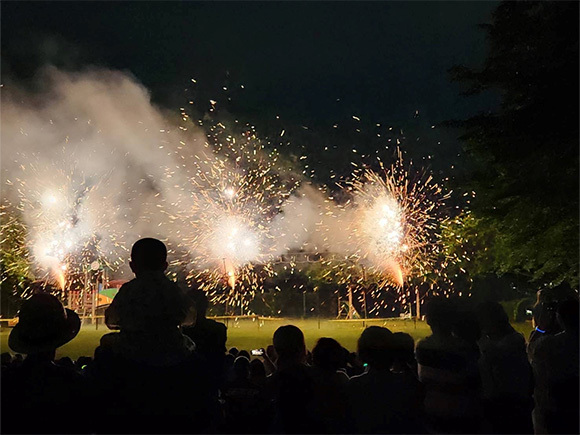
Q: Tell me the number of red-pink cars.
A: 0